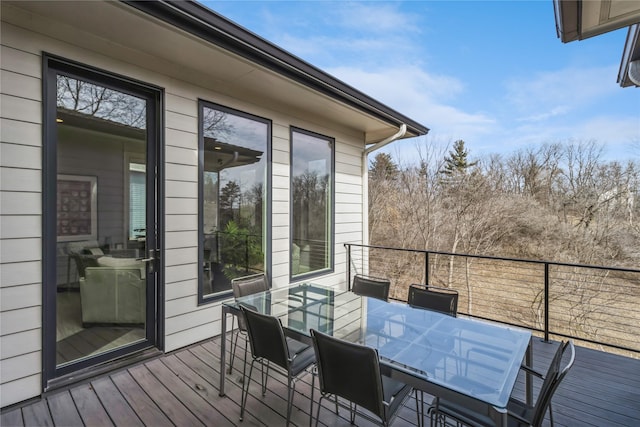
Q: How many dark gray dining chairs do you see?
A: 6